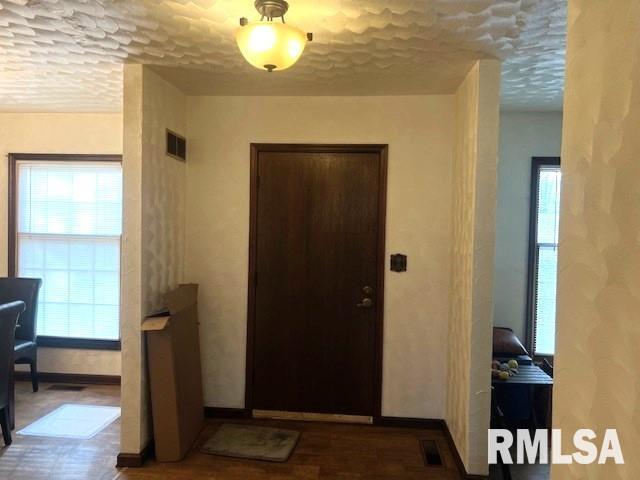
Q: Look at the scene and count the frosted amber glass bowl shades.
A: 1